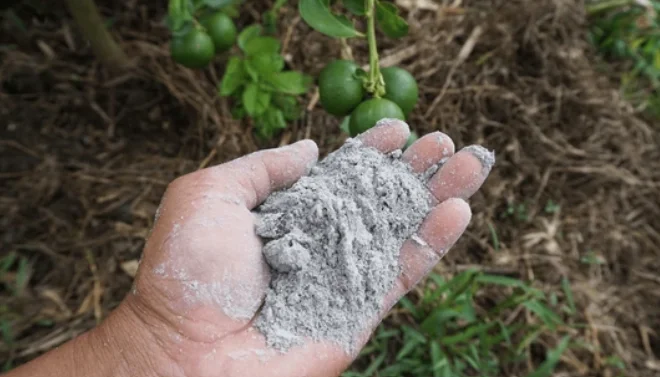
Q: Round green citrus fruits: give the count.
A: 5